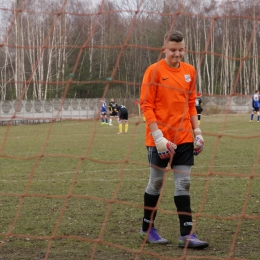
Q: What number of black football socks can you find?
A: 2